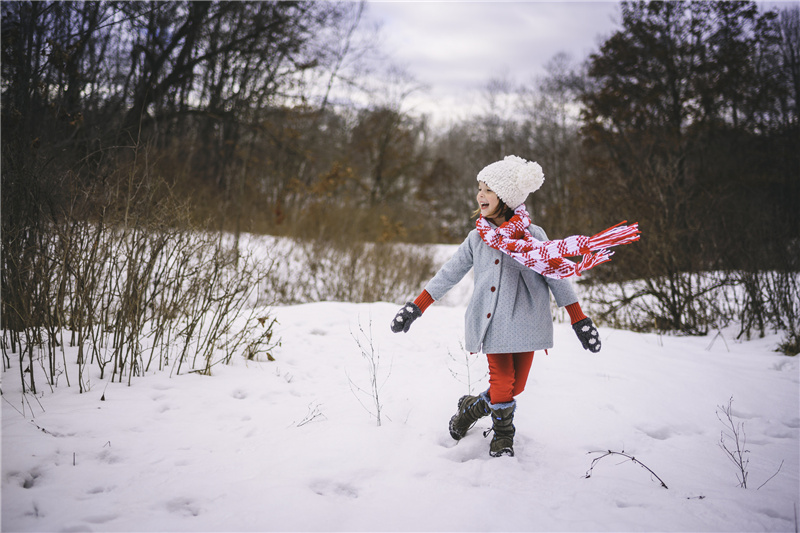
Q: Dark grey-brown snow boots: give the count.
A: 2